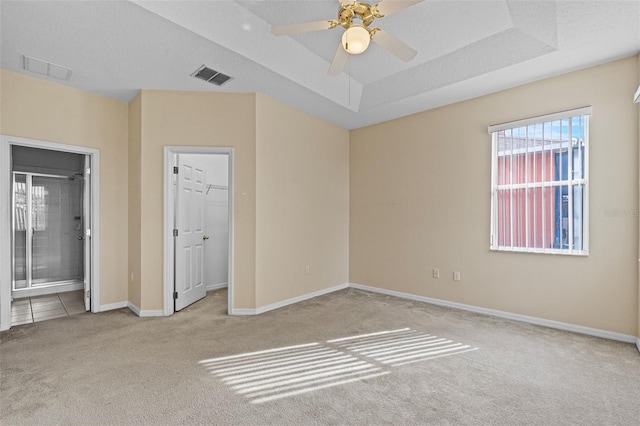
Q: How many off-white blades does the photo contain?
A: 5